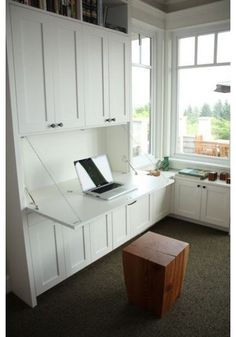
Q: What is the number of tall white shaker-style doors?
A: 4